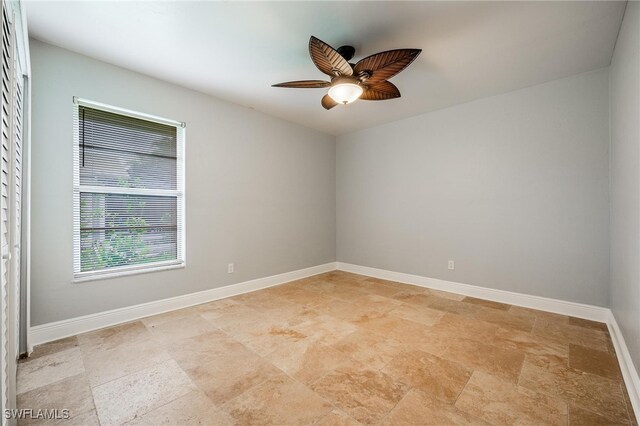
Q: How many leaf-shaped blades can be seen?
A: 5